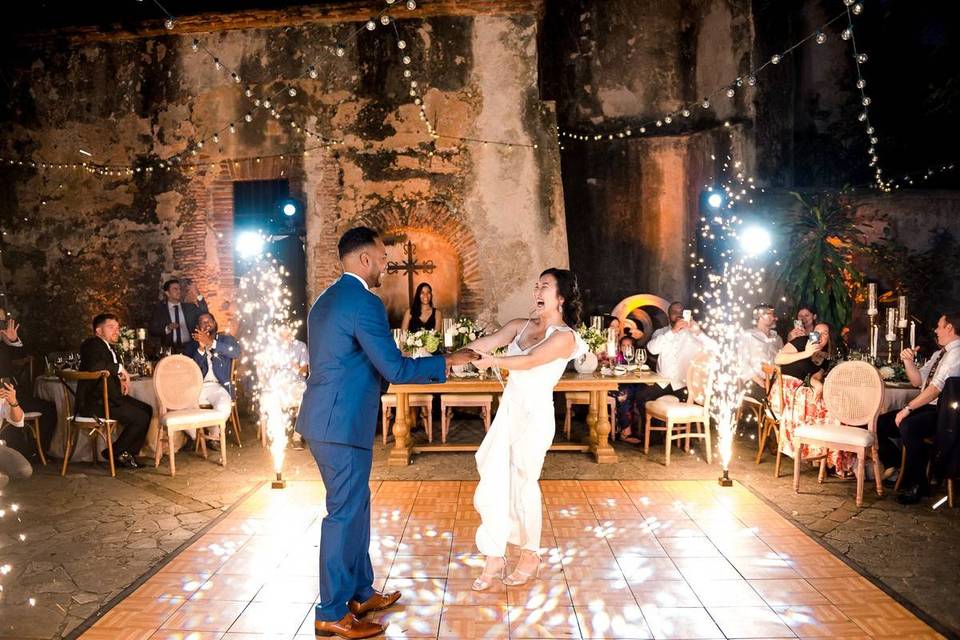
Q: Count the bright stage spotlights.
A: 4